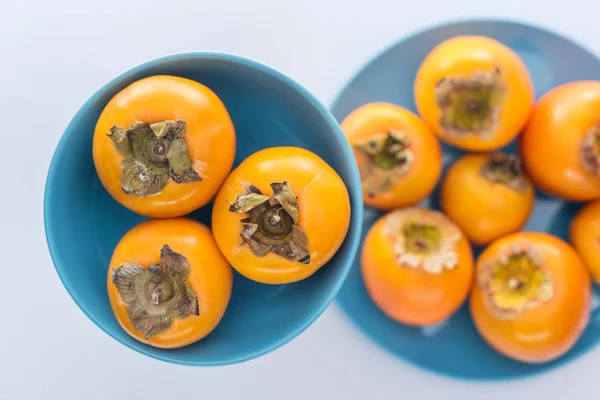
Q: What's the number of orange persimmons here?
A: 10